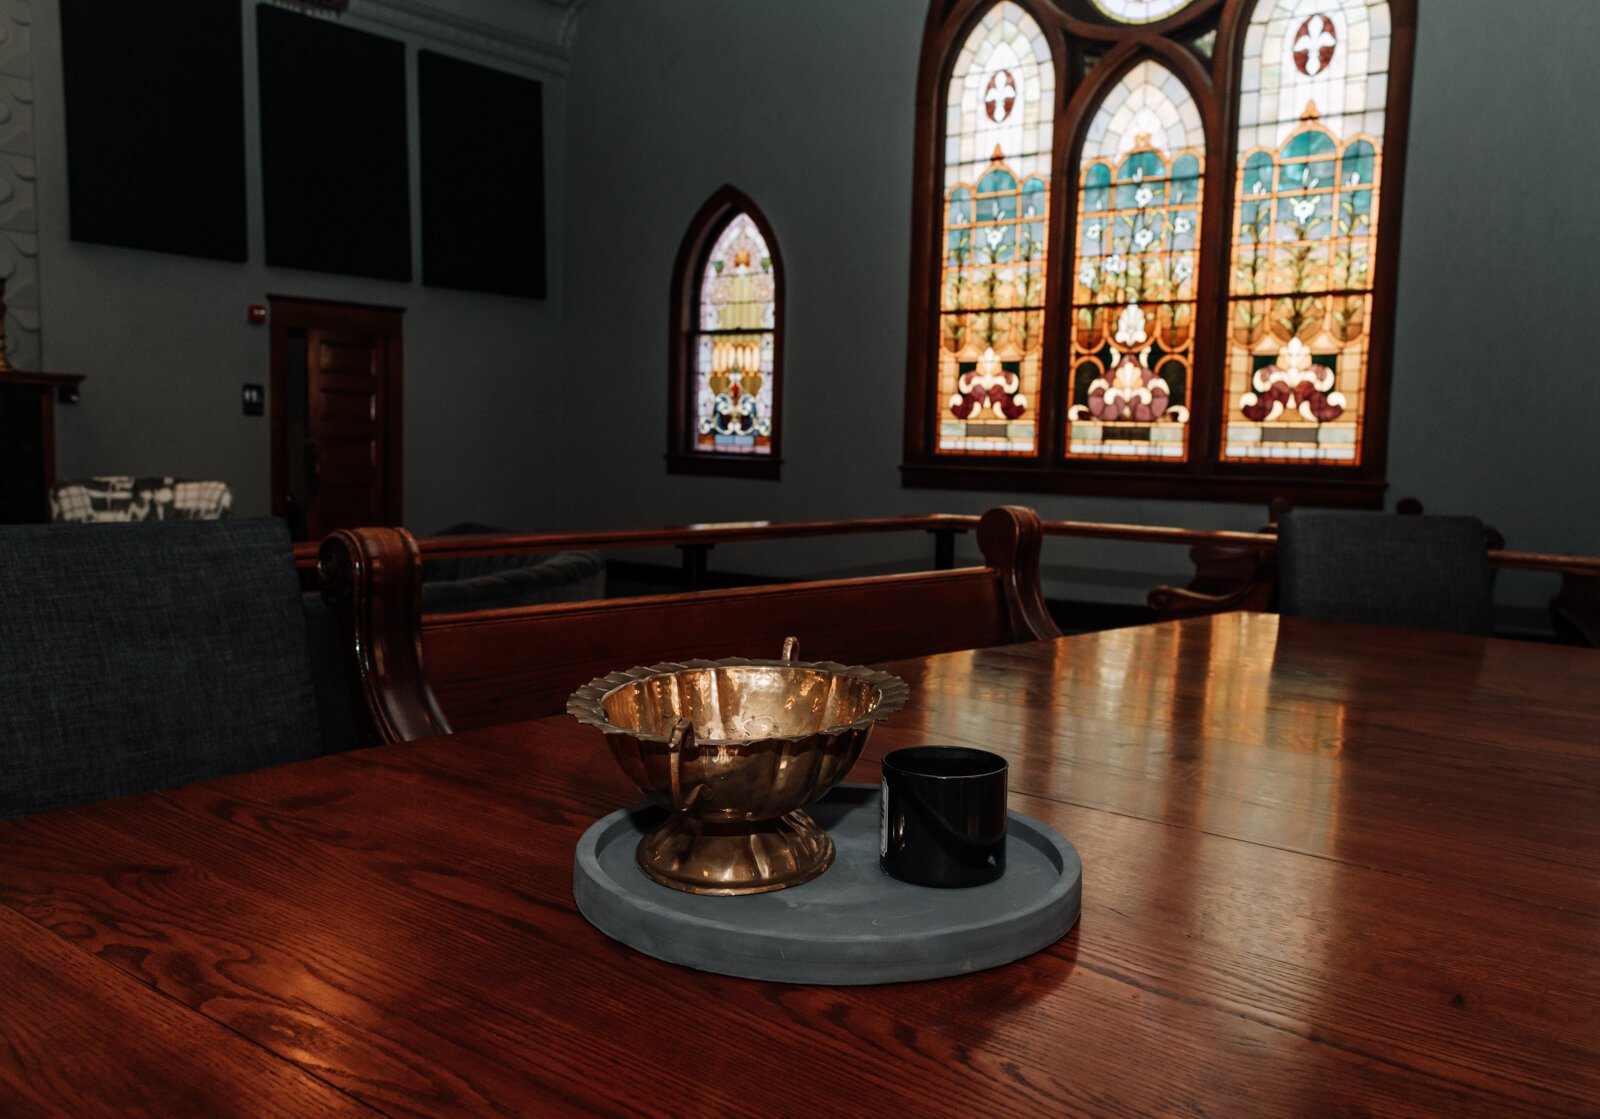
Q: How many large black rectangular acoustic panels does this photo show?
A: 3